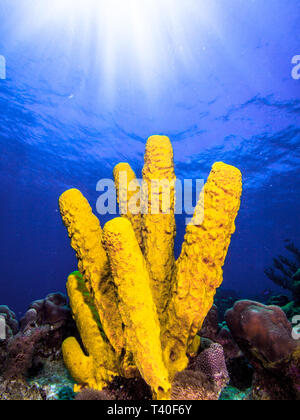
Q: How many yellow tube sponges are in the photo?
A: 7